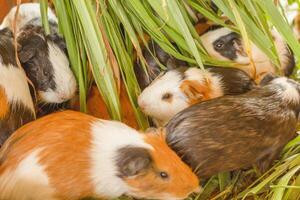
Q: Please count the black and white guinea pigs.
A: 2